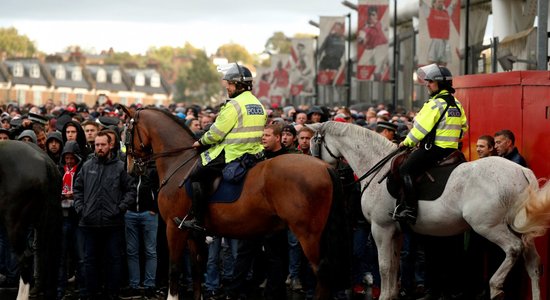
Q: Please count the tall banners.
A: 6